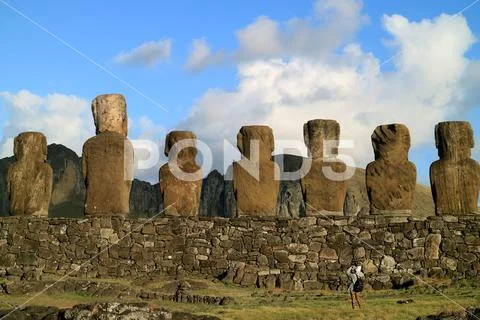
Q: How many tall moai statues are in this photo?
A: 7